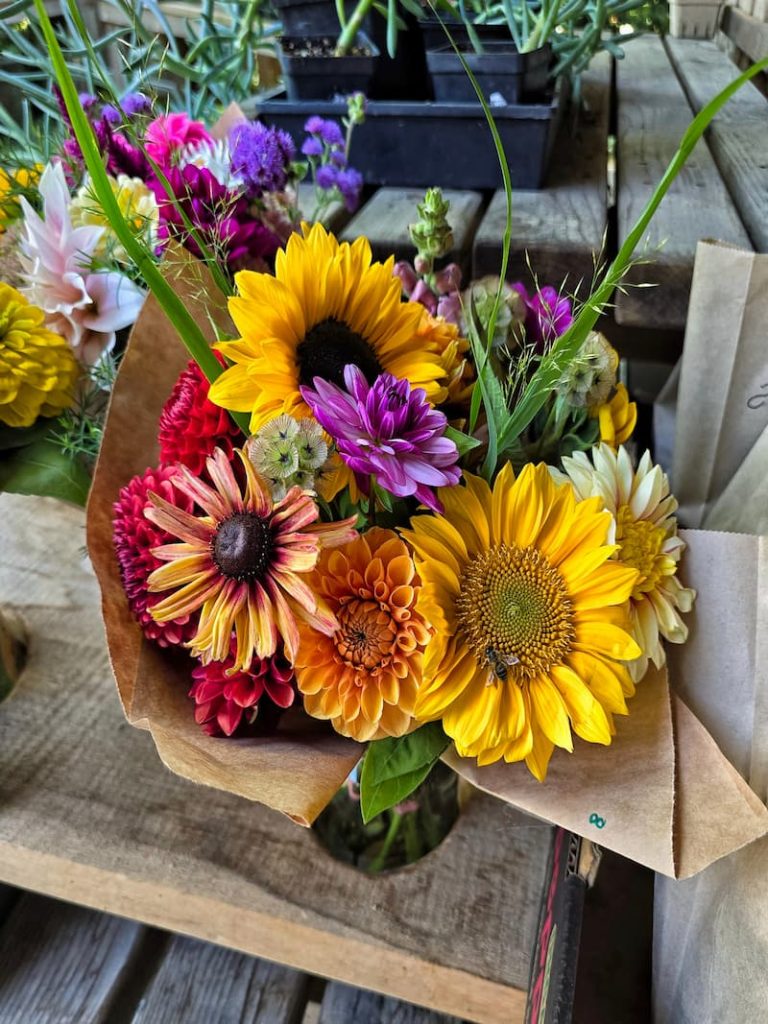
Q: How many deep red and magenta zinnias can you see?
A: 3